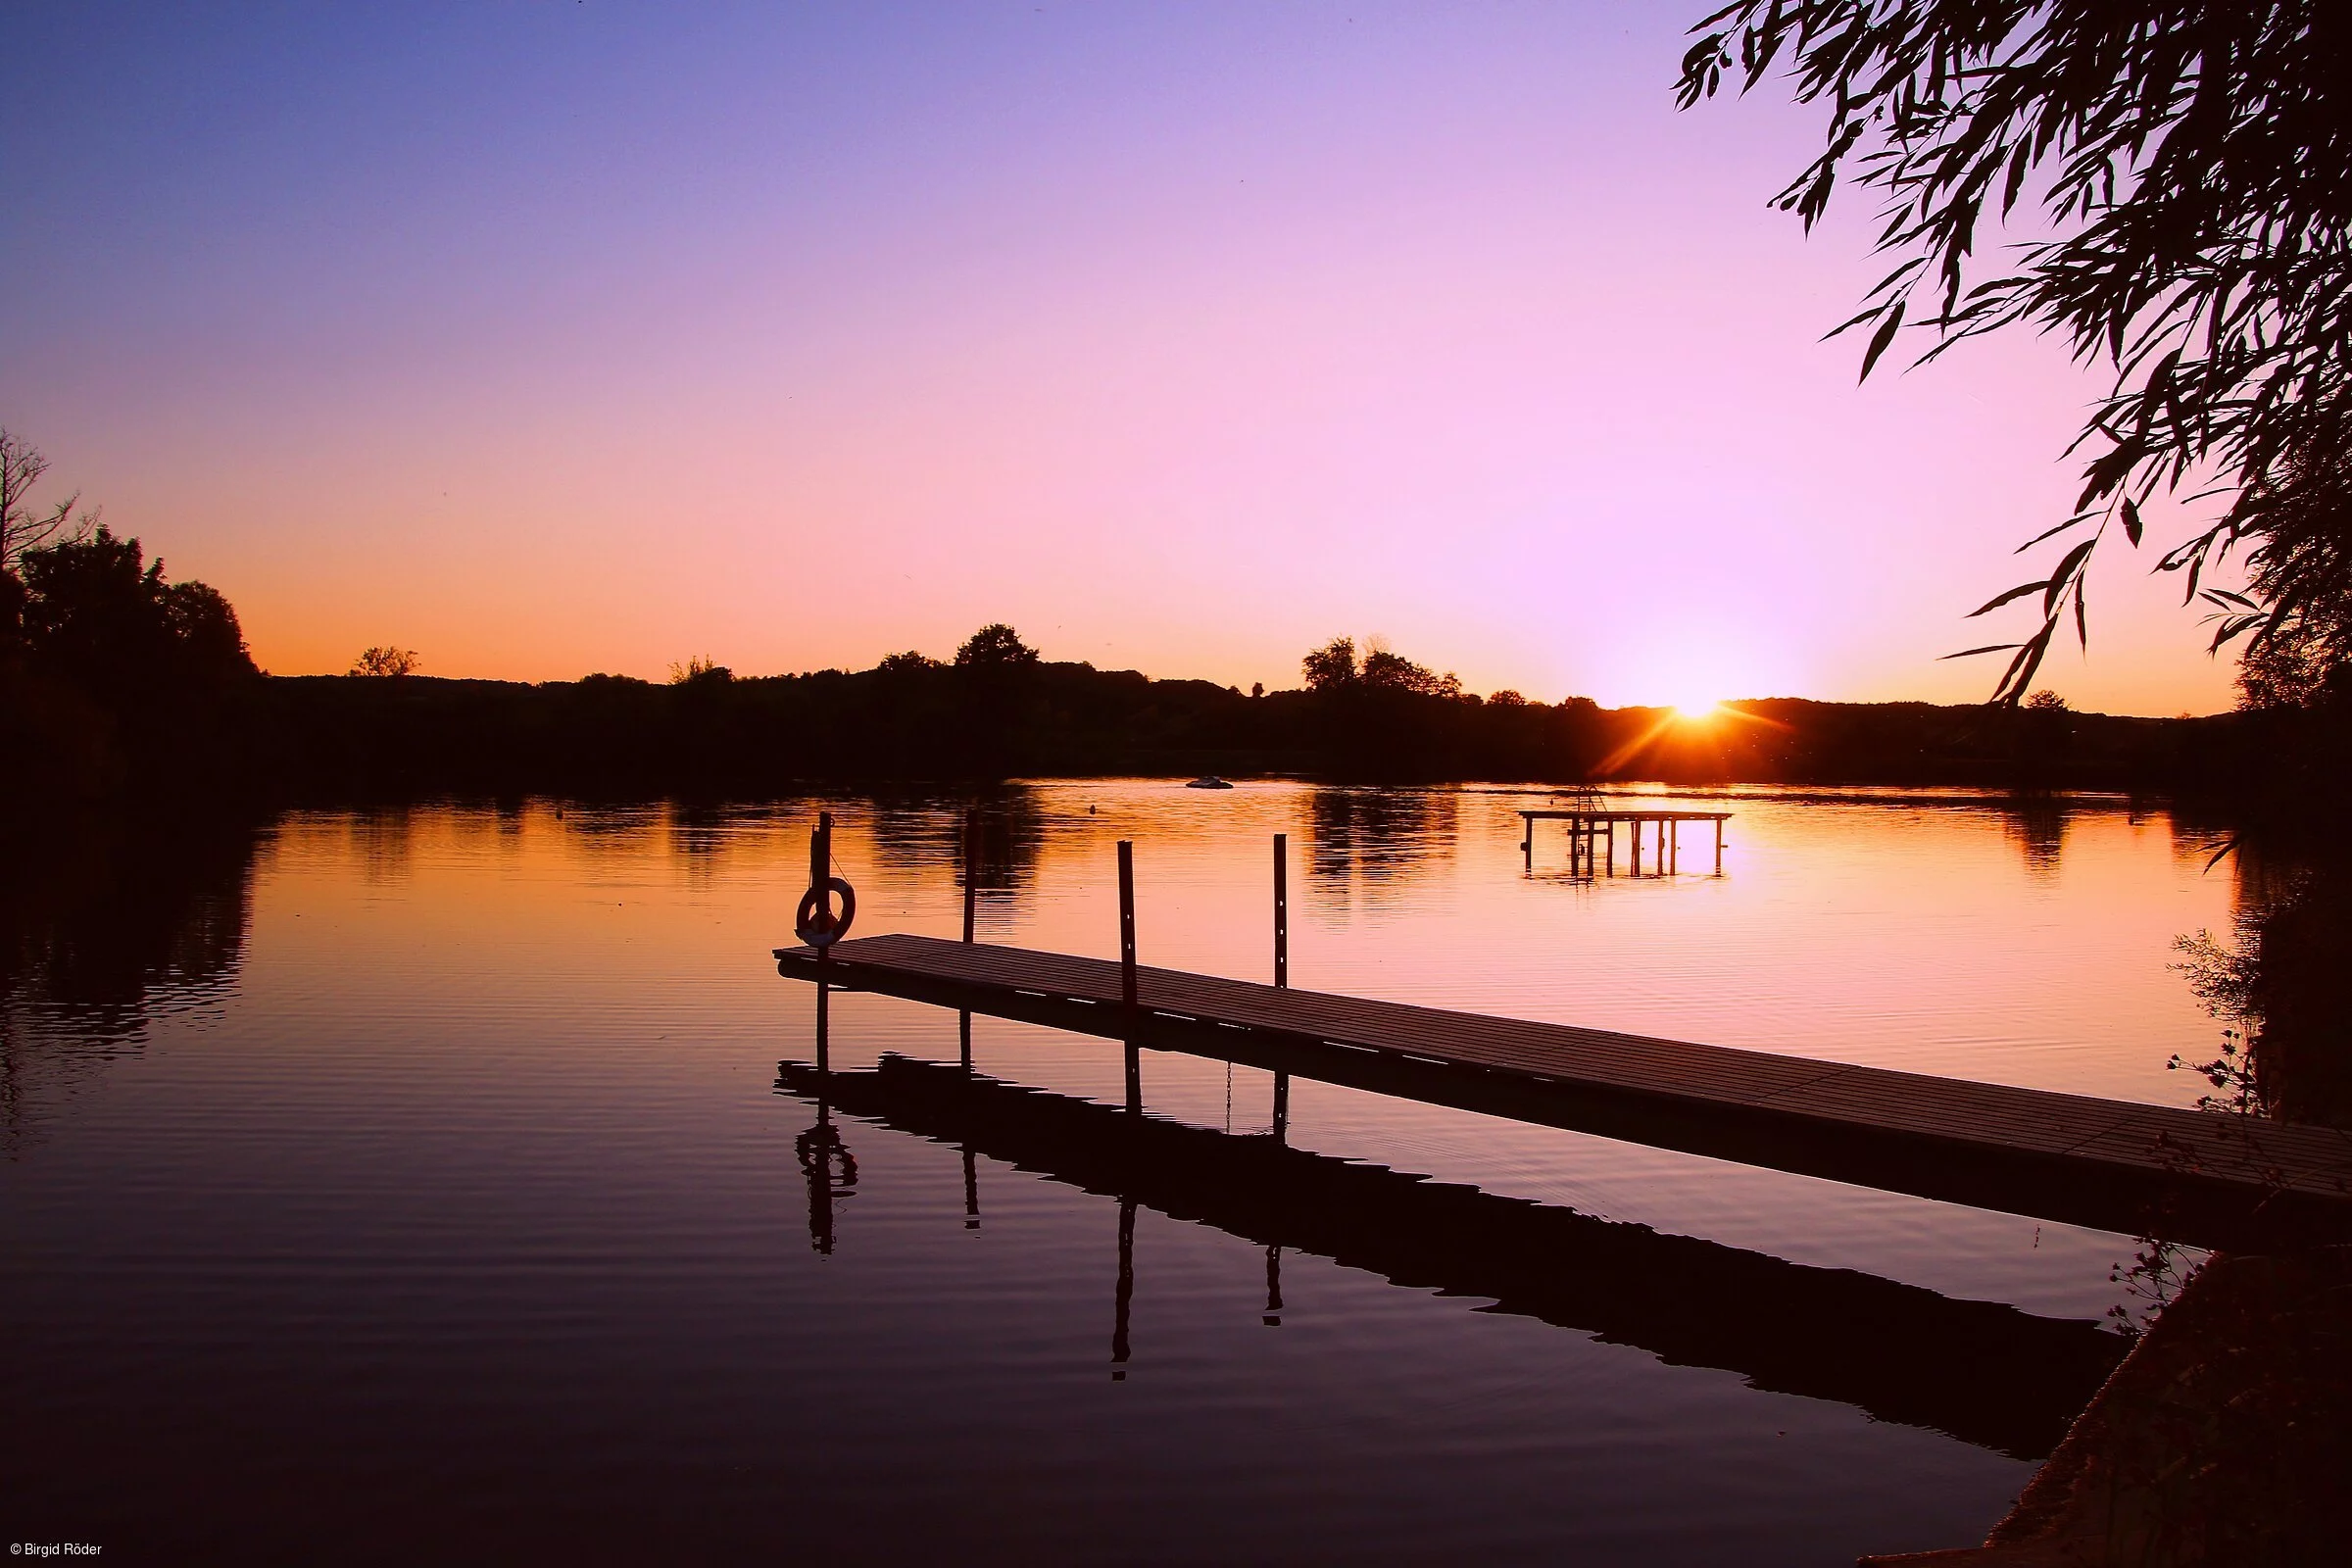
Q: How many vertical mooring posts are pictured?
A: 4